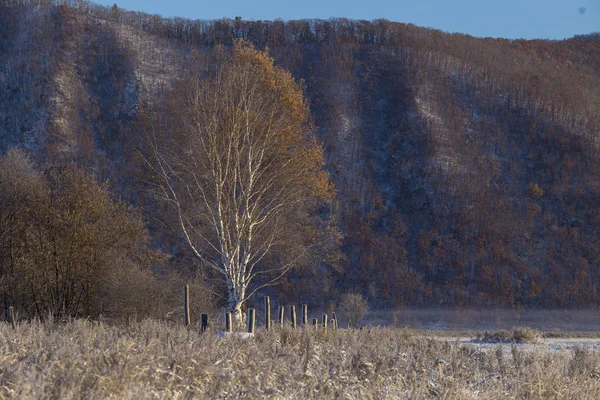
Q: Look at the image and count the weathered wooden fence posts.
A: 13